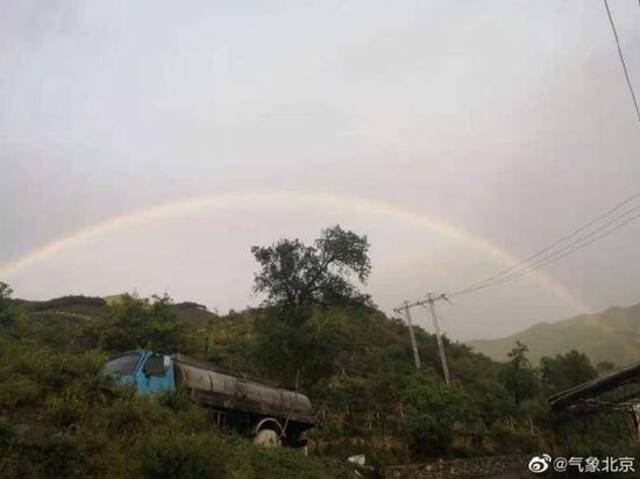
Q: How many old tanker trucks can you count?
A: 1